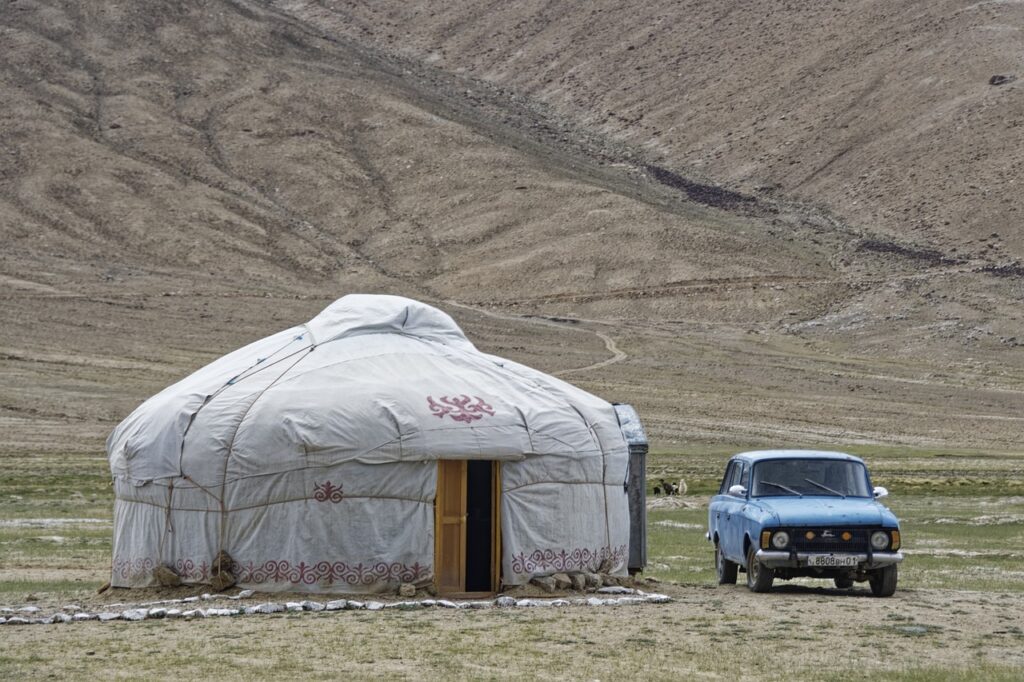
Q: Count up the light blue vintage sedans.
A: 1